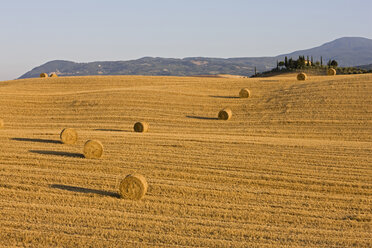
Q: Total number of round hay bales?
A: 11